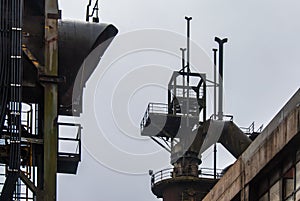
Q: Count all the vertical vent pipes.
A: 4